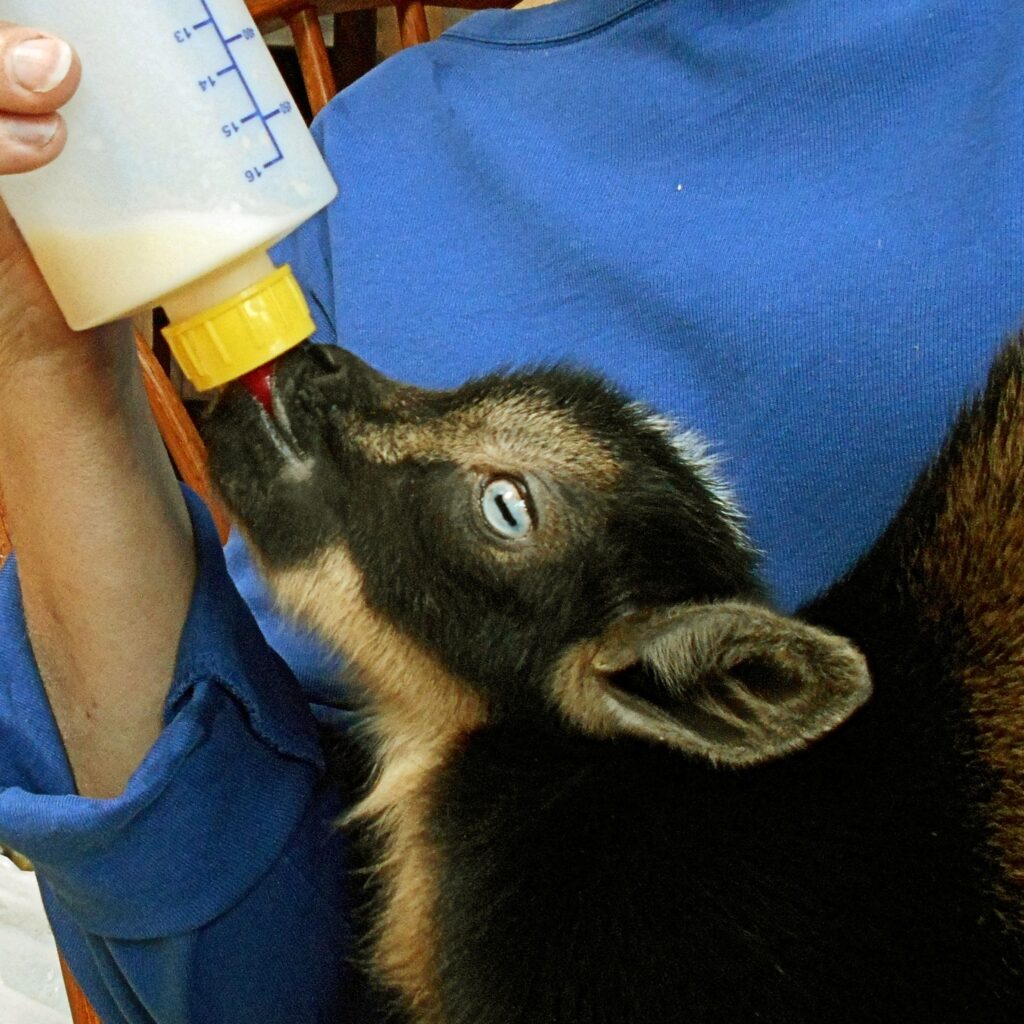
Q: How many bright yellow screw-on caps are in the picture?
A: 1